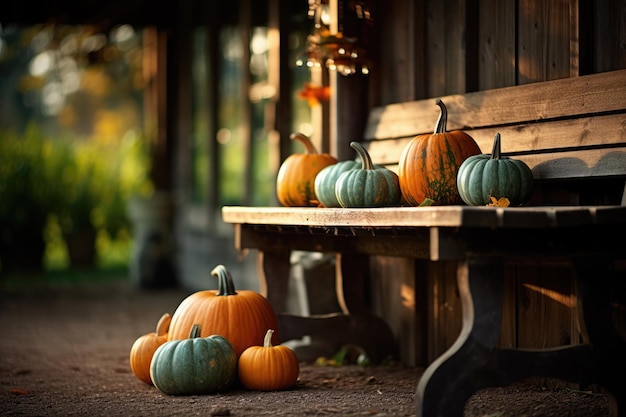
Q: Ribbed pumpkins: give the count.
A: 9